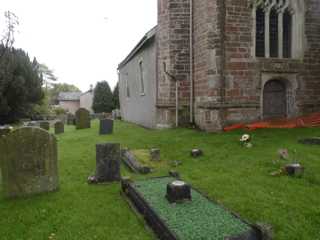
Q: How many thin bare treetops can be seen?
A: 1